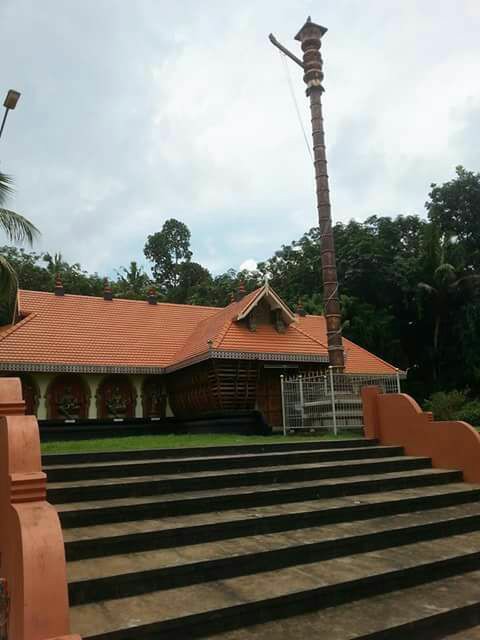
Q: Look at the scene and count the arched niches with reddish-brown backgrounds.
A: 4